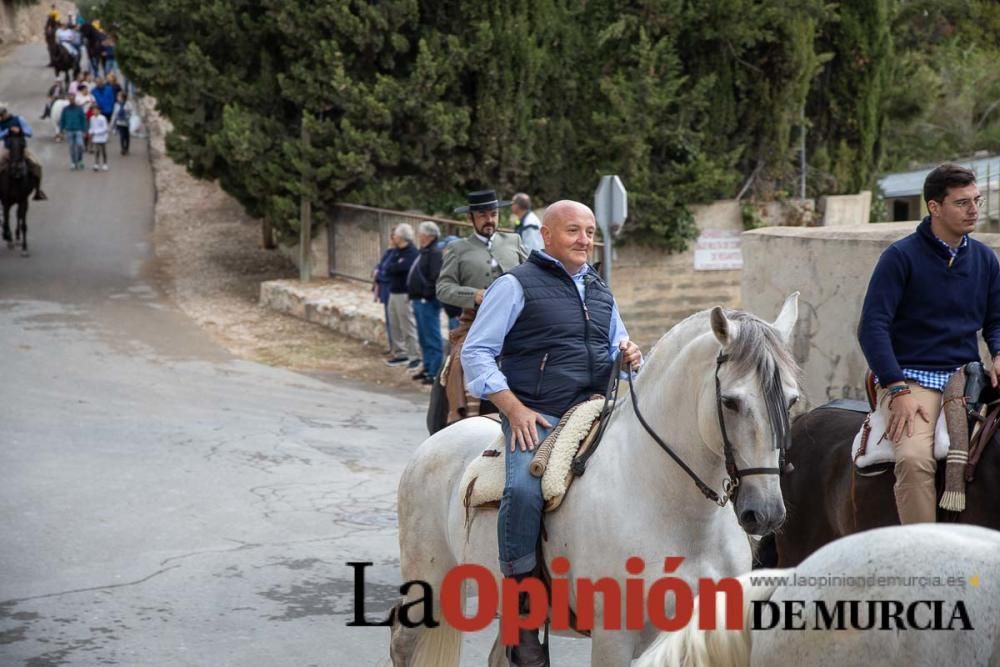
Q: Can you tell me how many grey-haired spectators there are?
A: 2